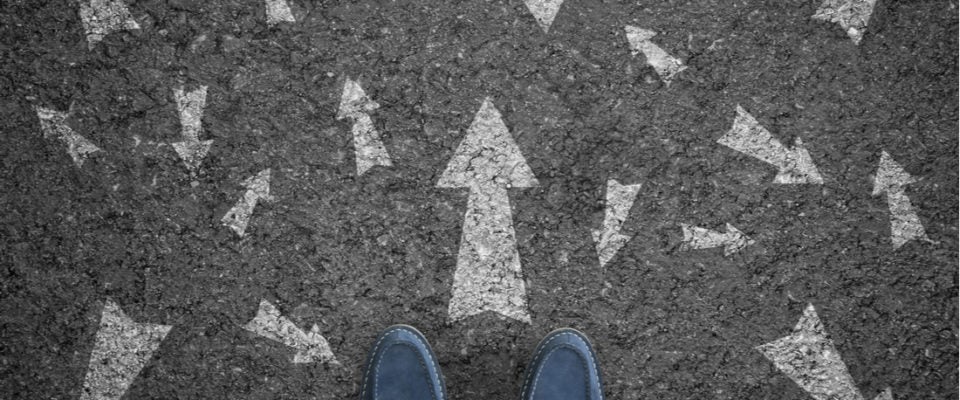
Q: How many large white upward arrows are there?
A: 1